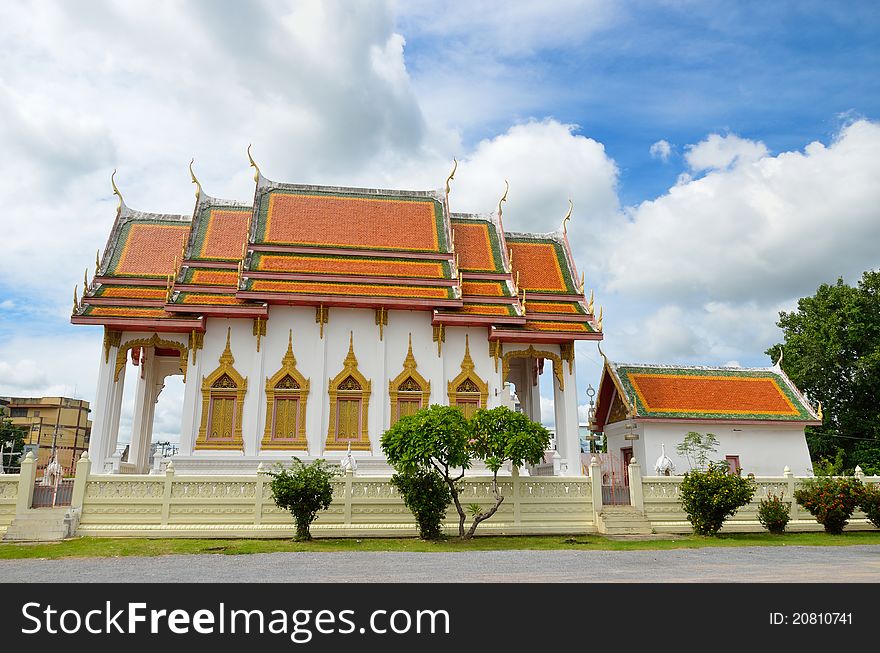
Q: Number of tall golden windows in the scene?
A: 5